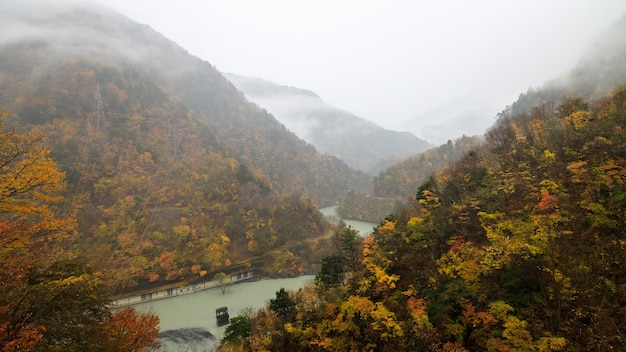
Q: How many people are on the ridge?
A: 0